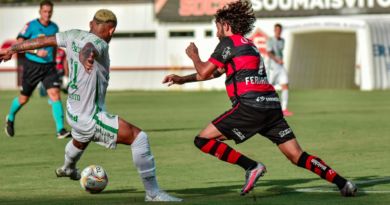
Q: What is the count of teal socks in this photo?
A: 2